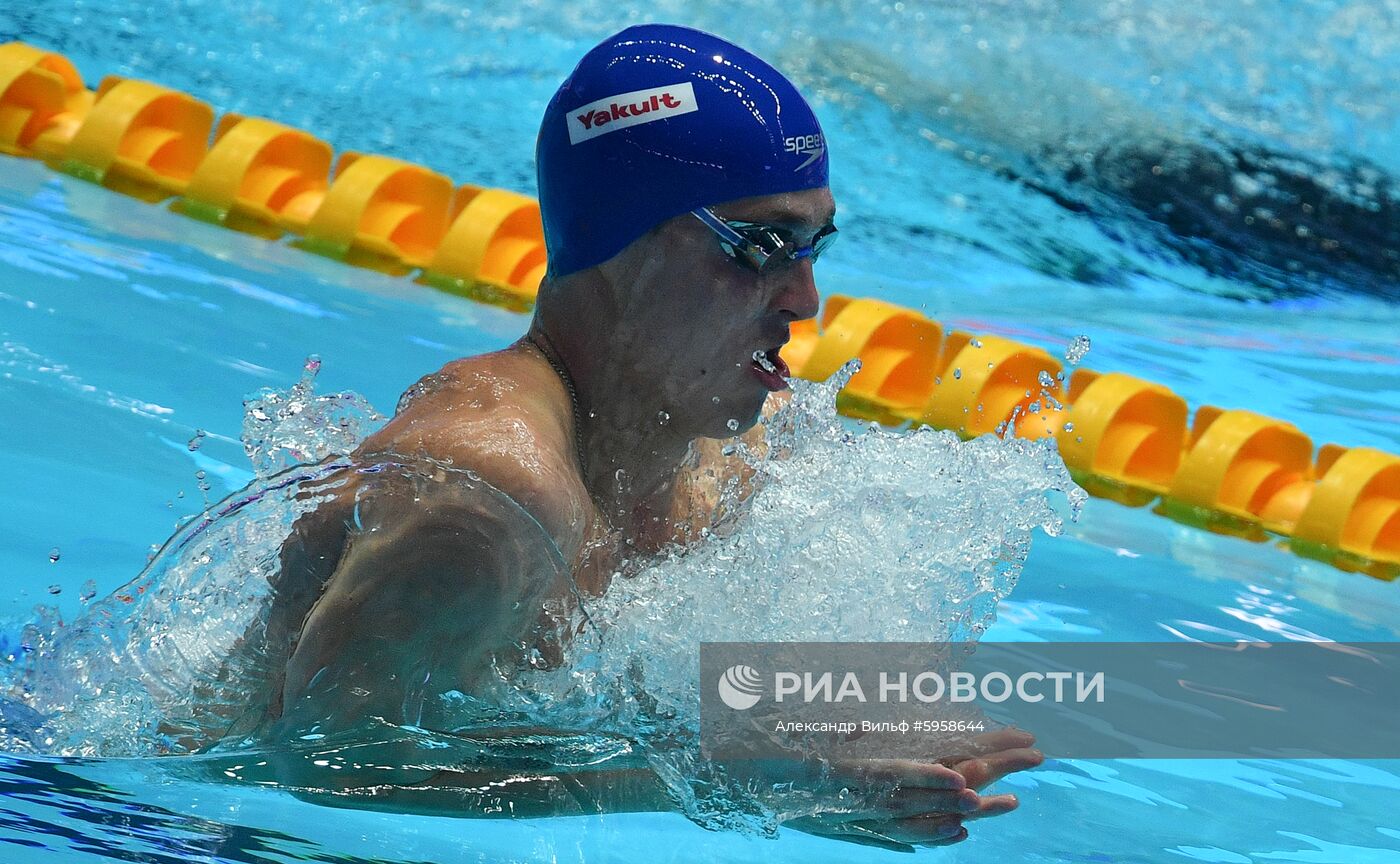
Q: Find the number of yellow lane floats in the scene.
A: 11